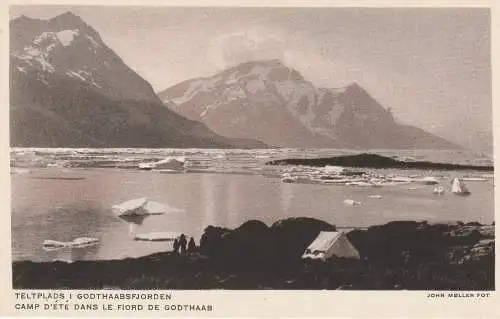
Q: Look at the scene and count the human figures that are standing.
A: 3